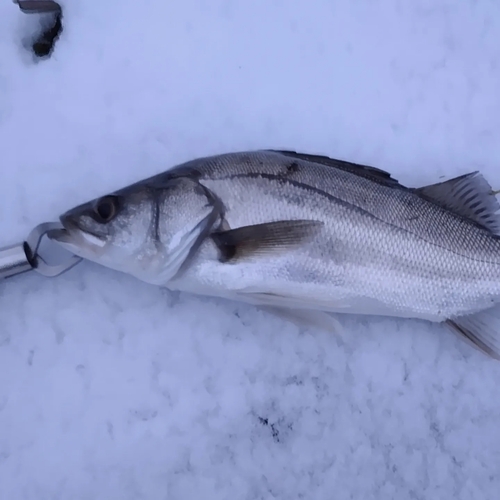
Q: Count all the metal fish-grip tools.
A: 1